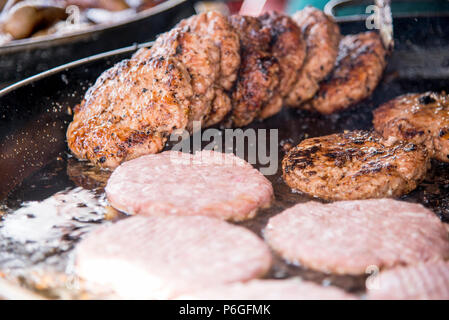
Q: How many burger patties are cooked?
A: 9